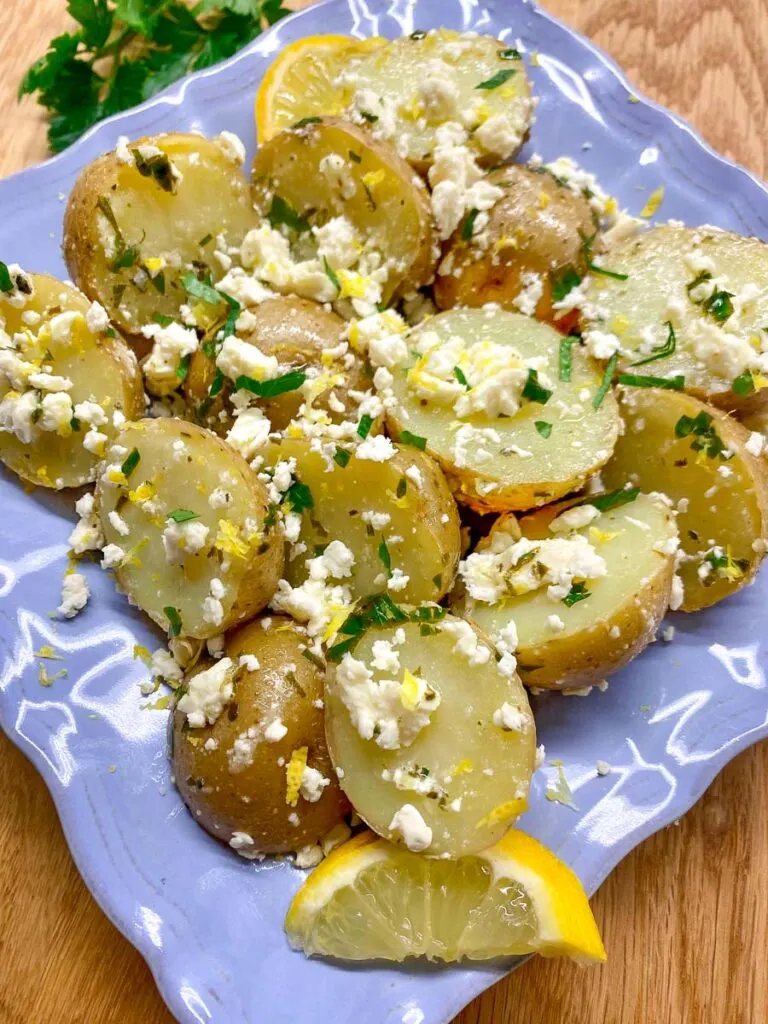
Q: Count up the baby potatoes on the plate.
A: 14